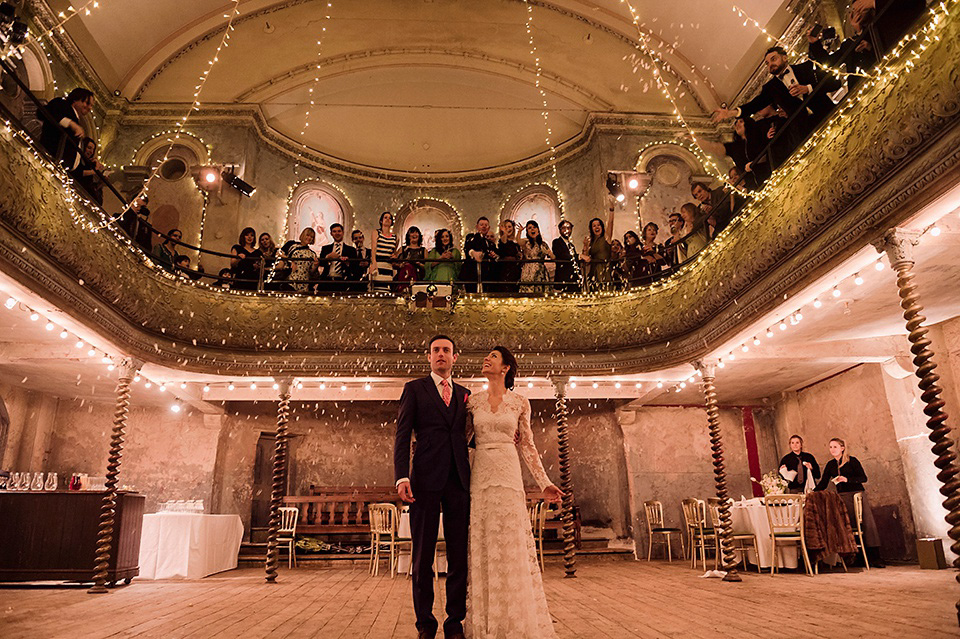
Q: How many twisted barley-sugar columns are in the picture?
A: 5